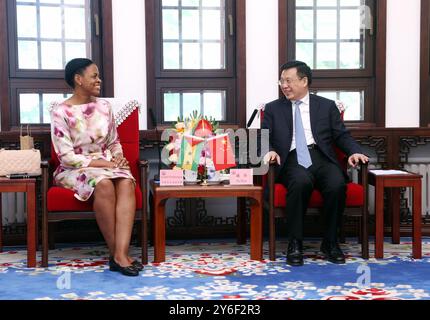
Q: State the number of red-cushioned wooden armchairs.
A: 2